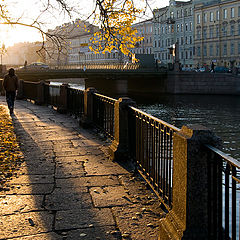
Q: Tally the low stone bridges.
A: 1